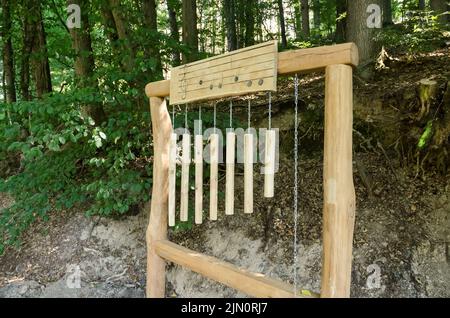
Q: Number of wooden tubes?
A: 7